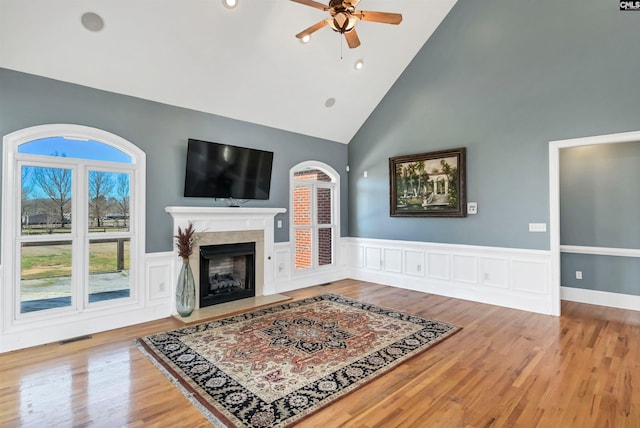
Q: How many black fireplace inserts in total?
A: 1